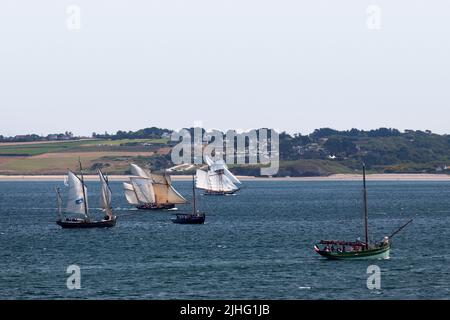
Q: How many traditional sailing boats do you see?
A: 5